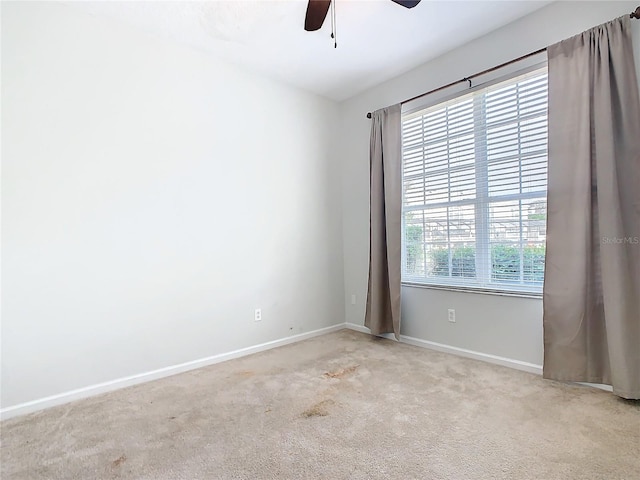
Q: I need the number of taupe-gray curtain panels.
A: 2